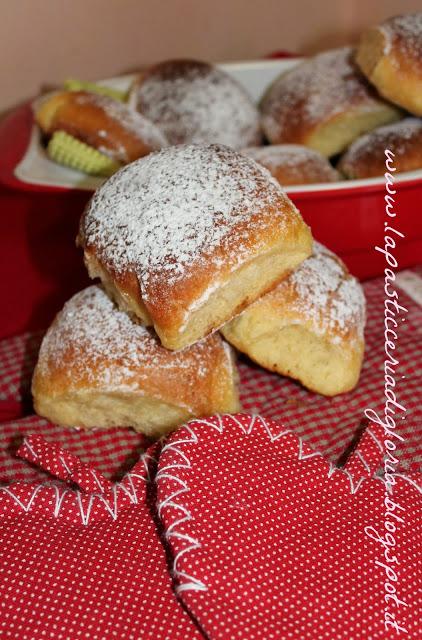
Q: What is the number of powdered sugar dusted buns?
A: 9